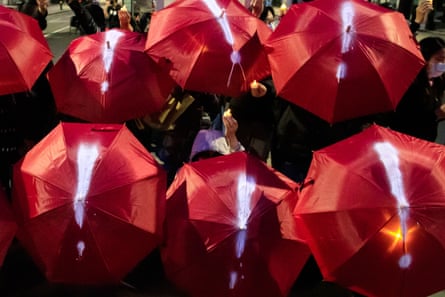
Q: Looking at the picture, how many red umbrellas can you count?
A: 8